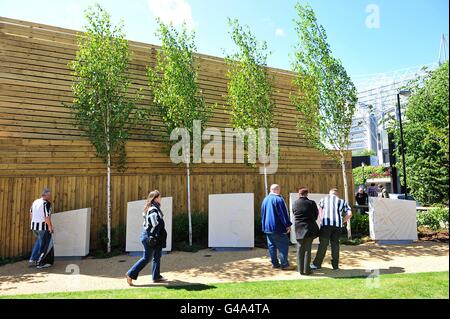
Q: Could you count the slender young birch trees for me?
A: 4